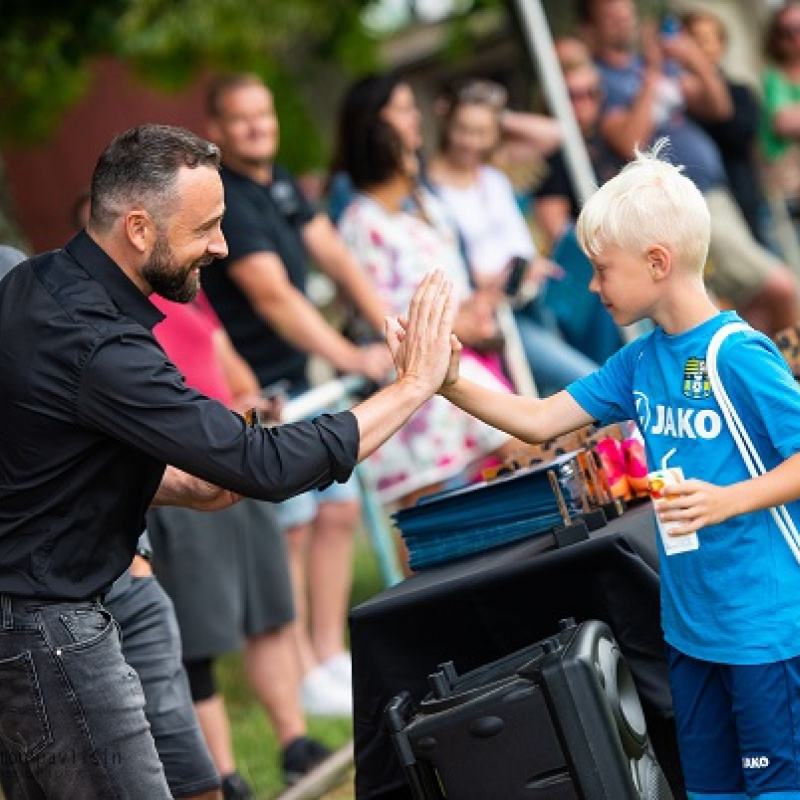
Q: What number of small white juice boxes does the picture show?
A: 1